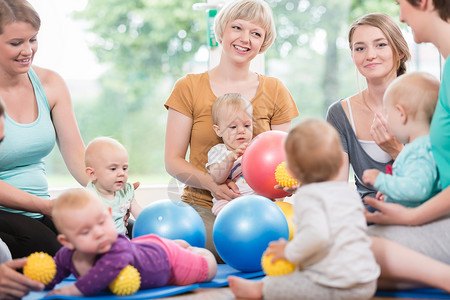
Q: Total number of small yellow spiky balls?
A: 4